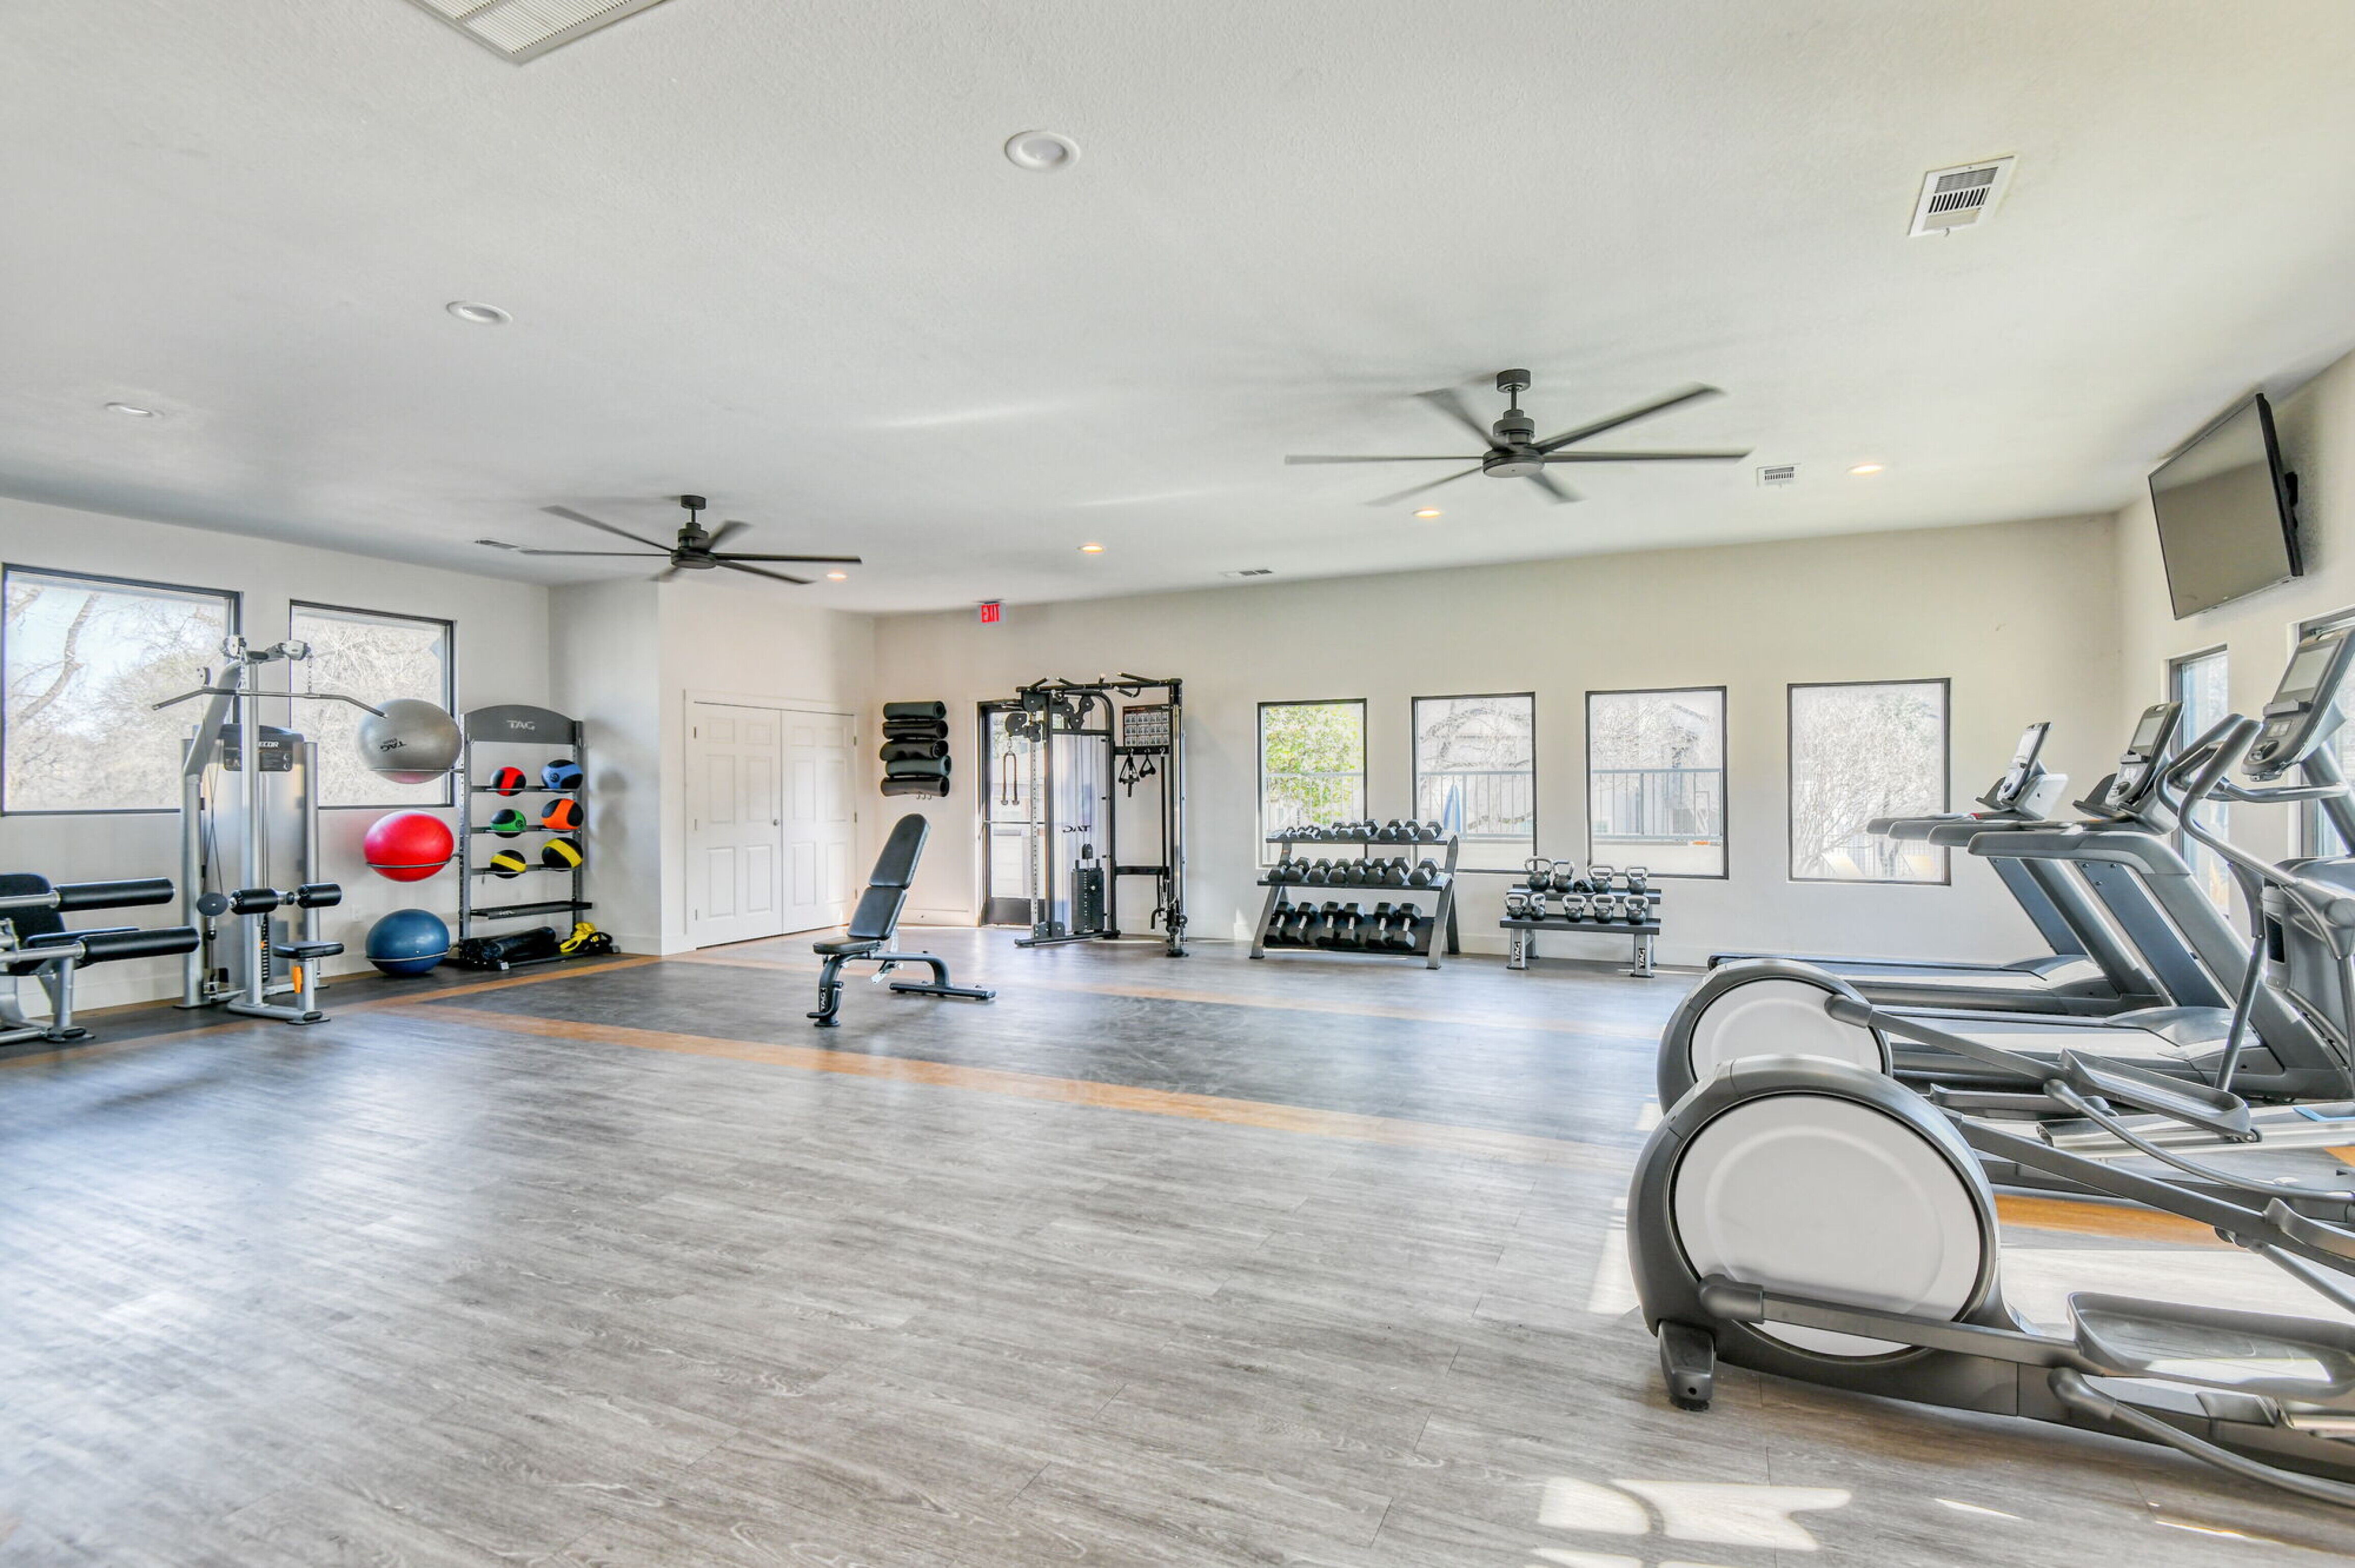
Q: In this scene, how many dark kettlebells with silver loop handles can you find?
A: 9